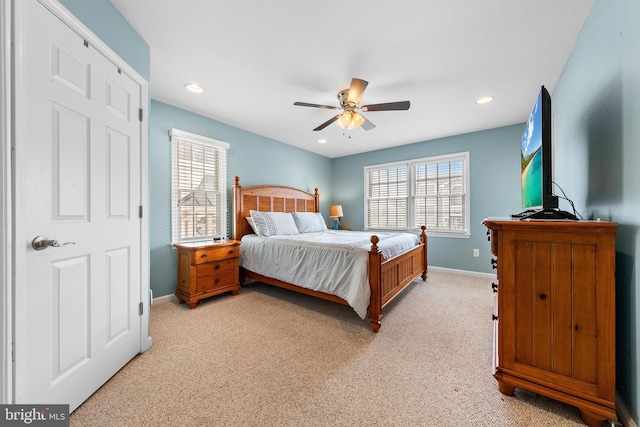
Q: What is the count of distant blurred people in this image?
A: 0